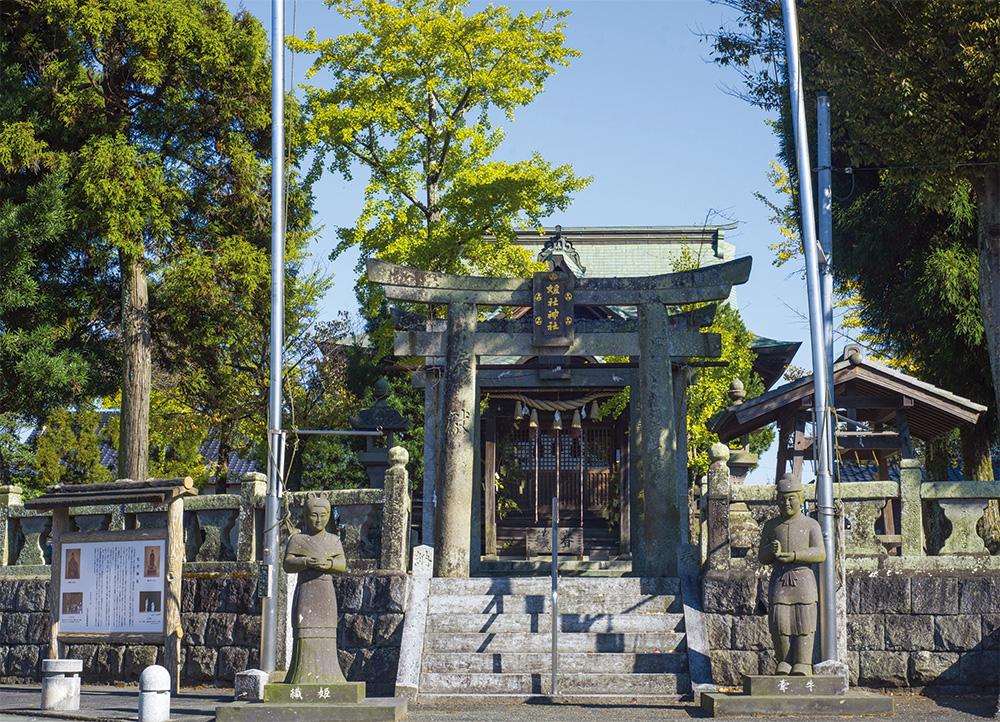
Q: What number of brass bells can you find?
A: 5